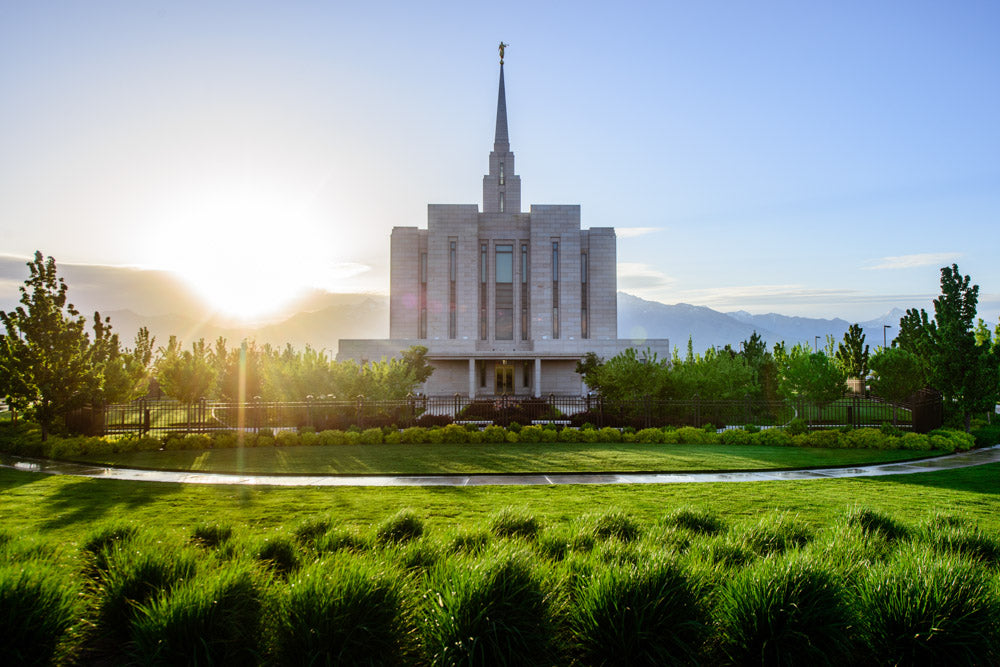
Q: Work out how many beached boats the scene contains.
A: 0